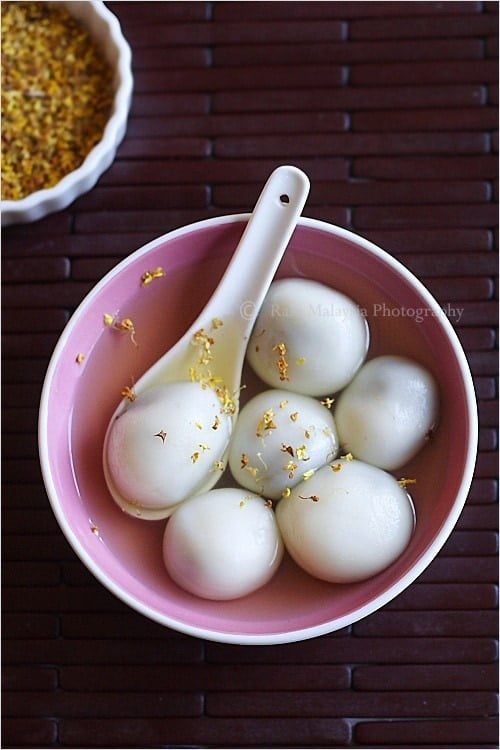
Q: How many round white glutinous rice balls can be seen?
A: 6